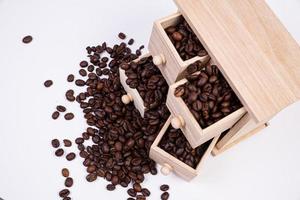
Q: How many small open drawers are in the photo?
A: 4